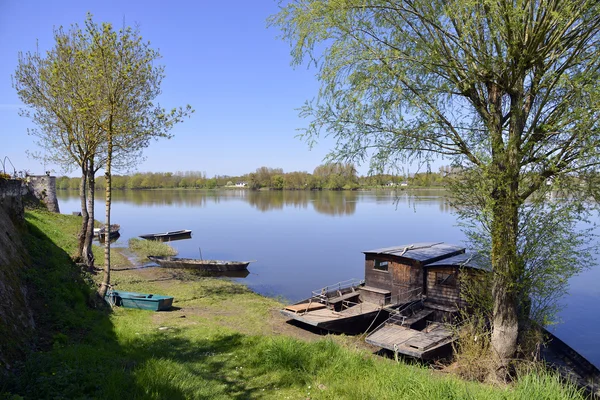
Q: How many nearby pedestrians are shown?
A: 0